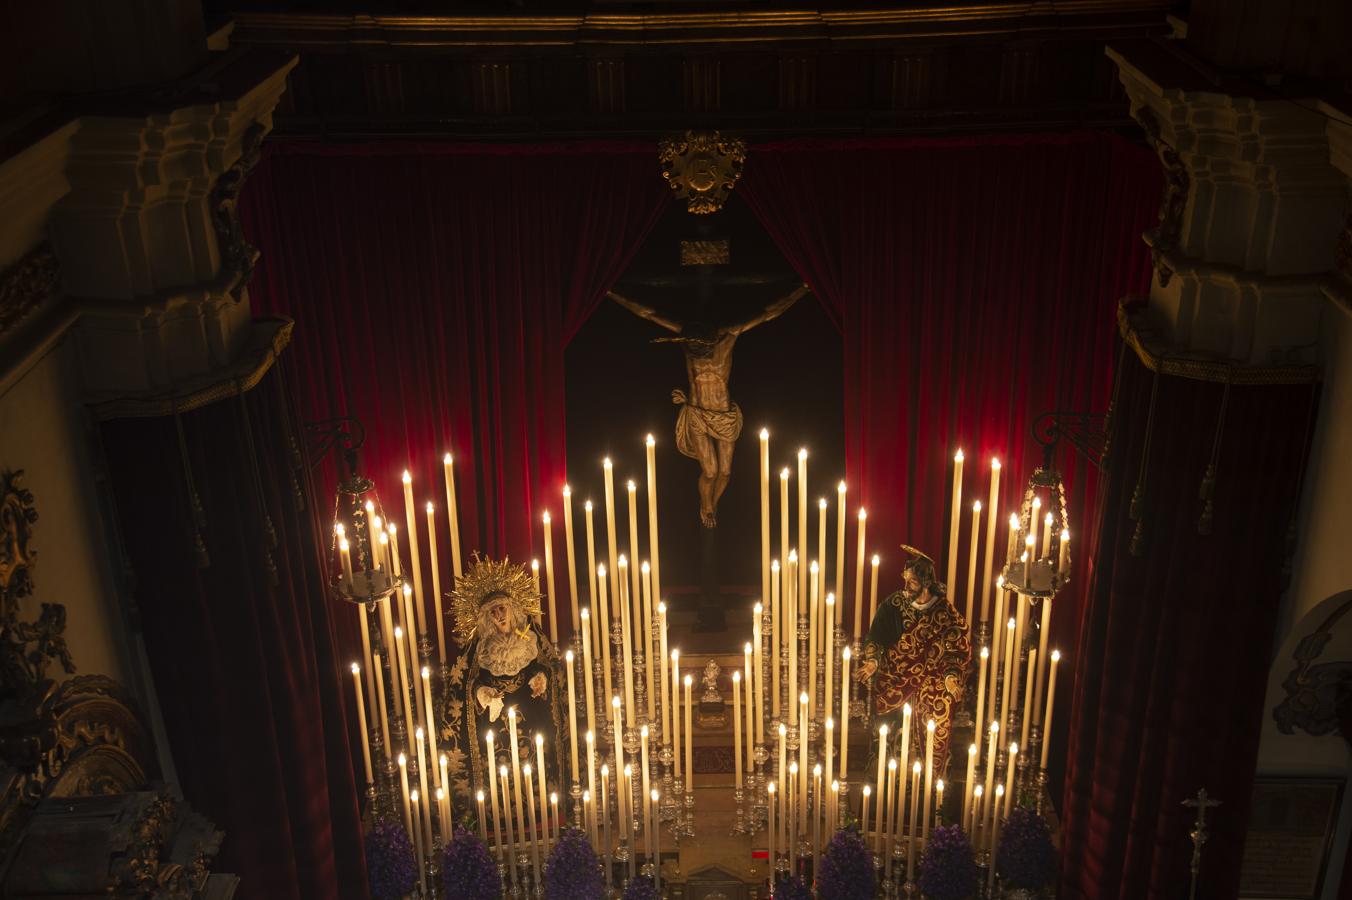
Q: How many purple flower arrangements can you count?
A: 8